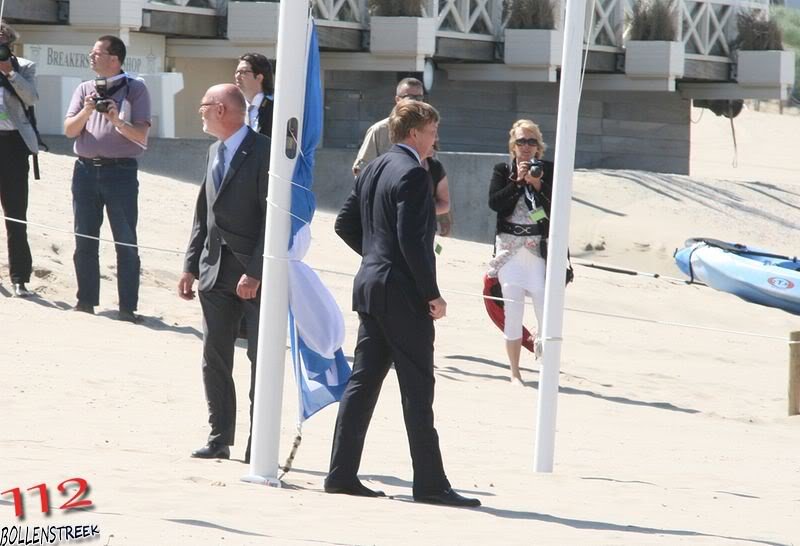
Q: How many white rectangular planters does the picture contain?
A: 6